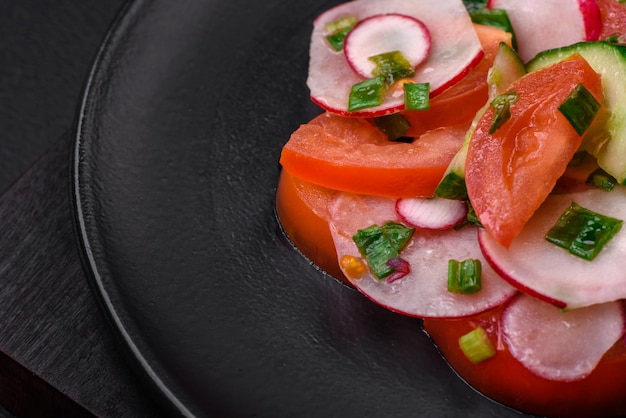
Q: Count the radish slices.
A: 7